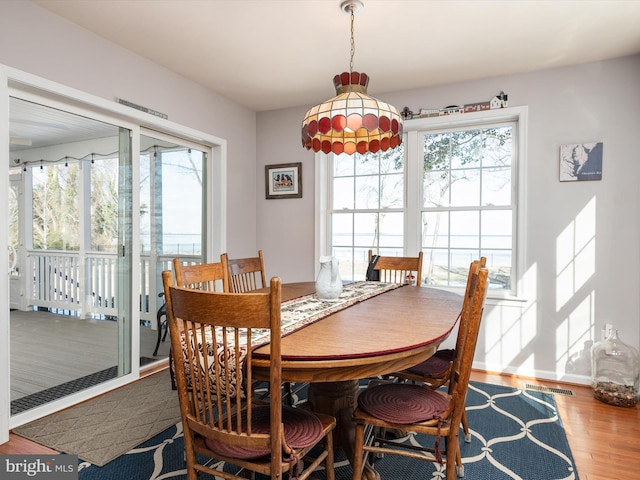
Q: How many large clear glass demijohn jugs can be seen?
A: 1